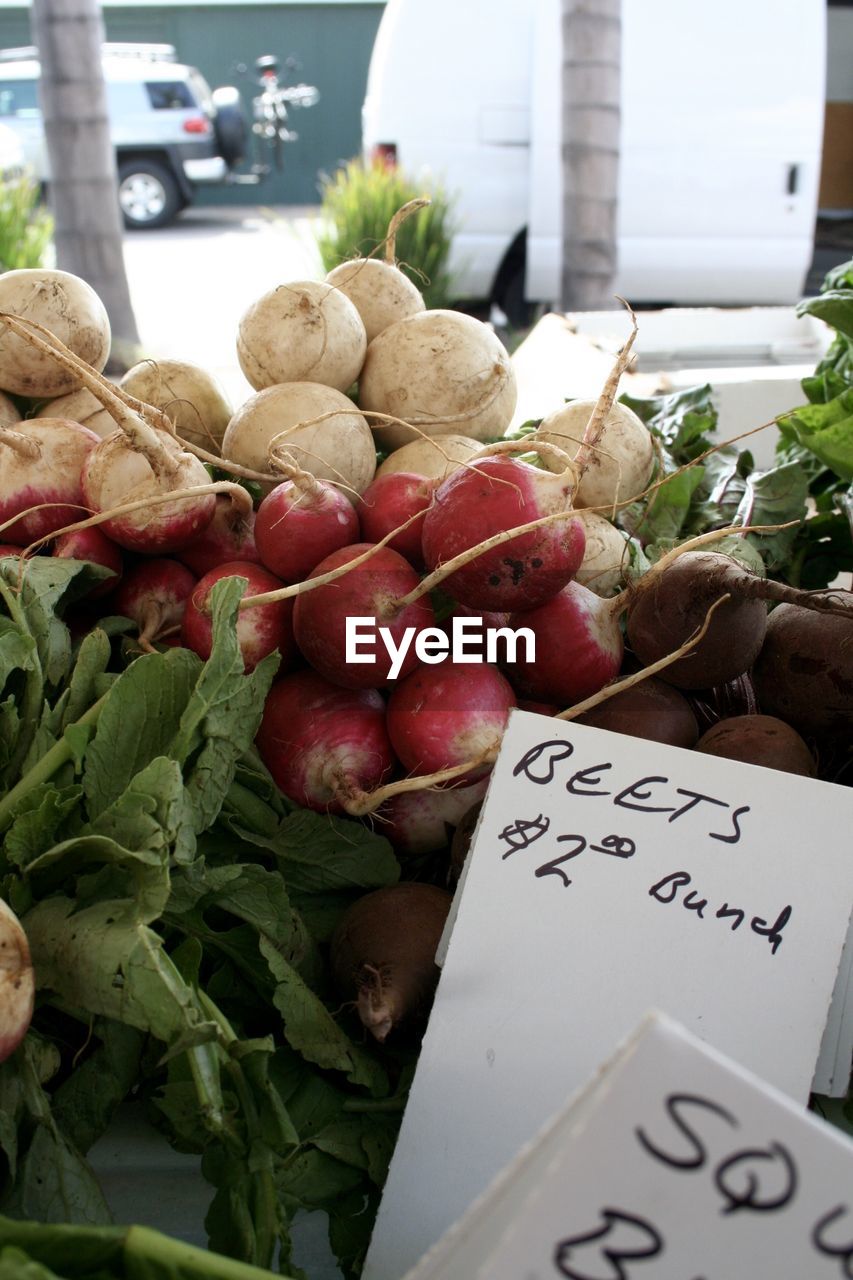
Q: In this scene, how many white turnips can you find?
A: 11